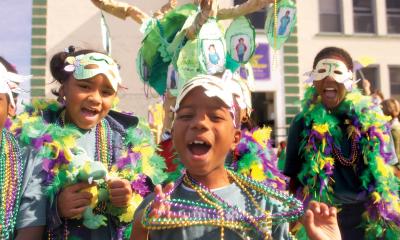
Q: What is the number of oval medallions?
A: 3